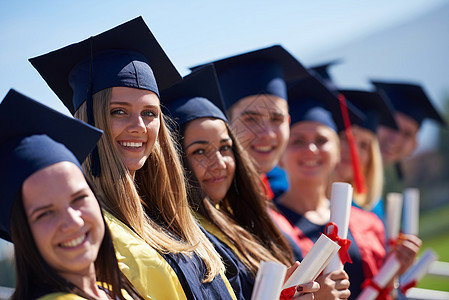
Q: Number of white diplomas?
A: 7